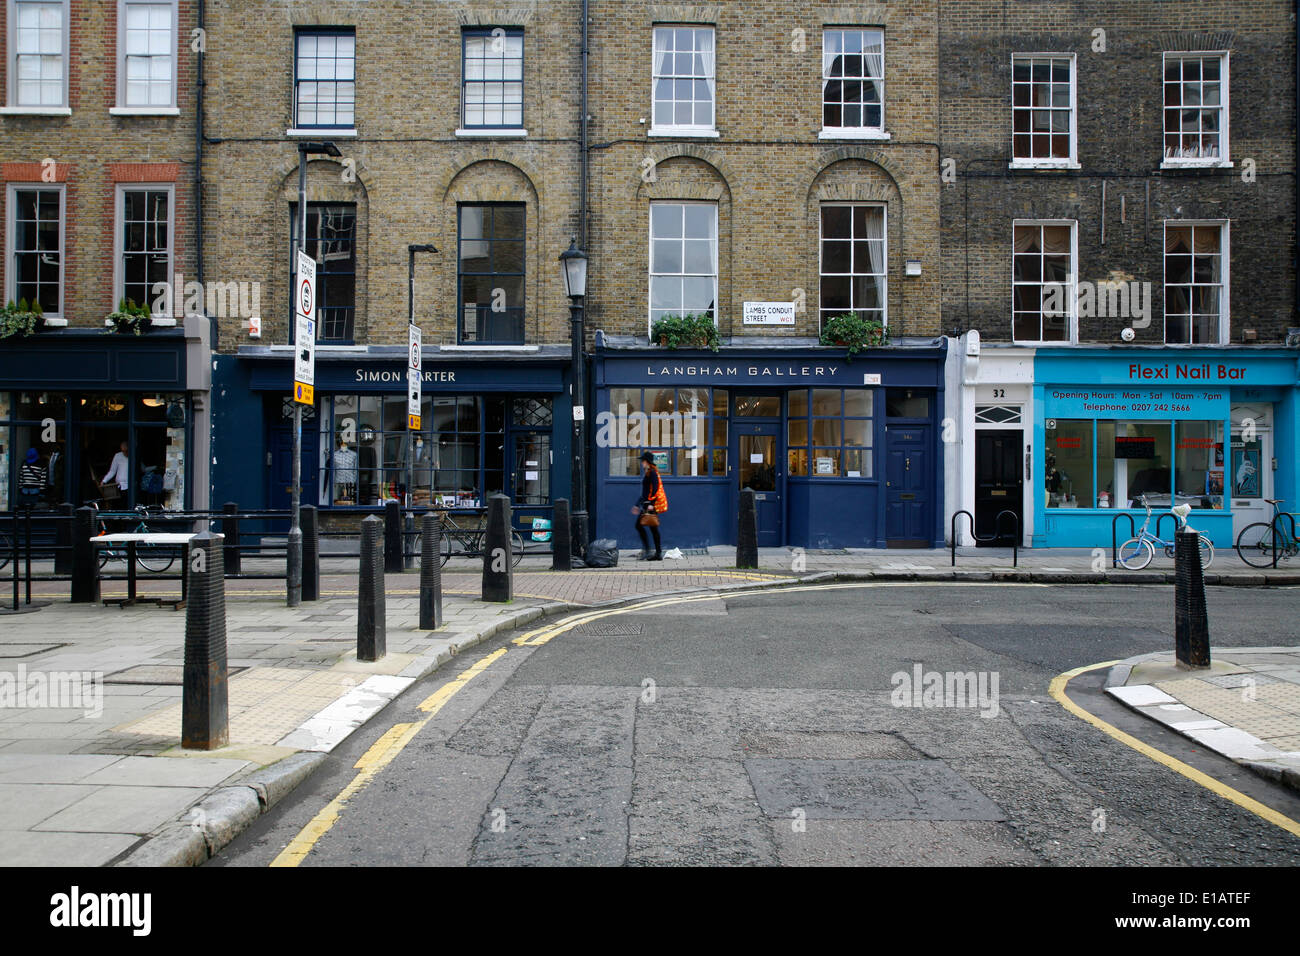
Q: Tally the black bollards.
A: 12